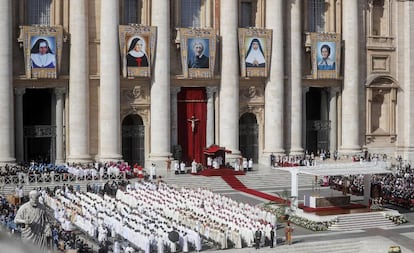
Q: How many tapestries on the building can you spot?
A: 5